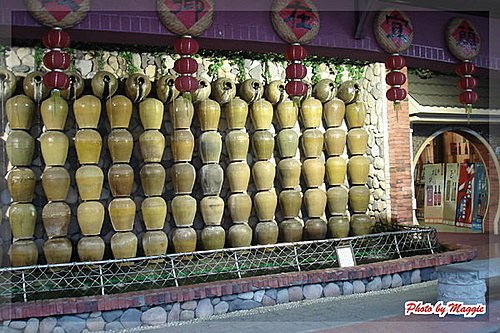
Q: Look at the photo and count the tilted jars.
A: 13